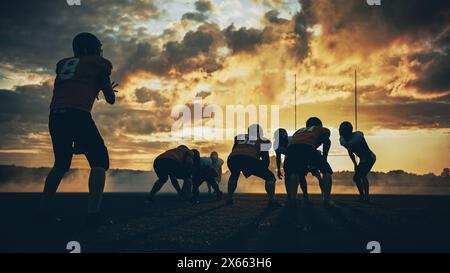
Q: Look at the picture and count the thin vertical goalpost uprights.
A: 2